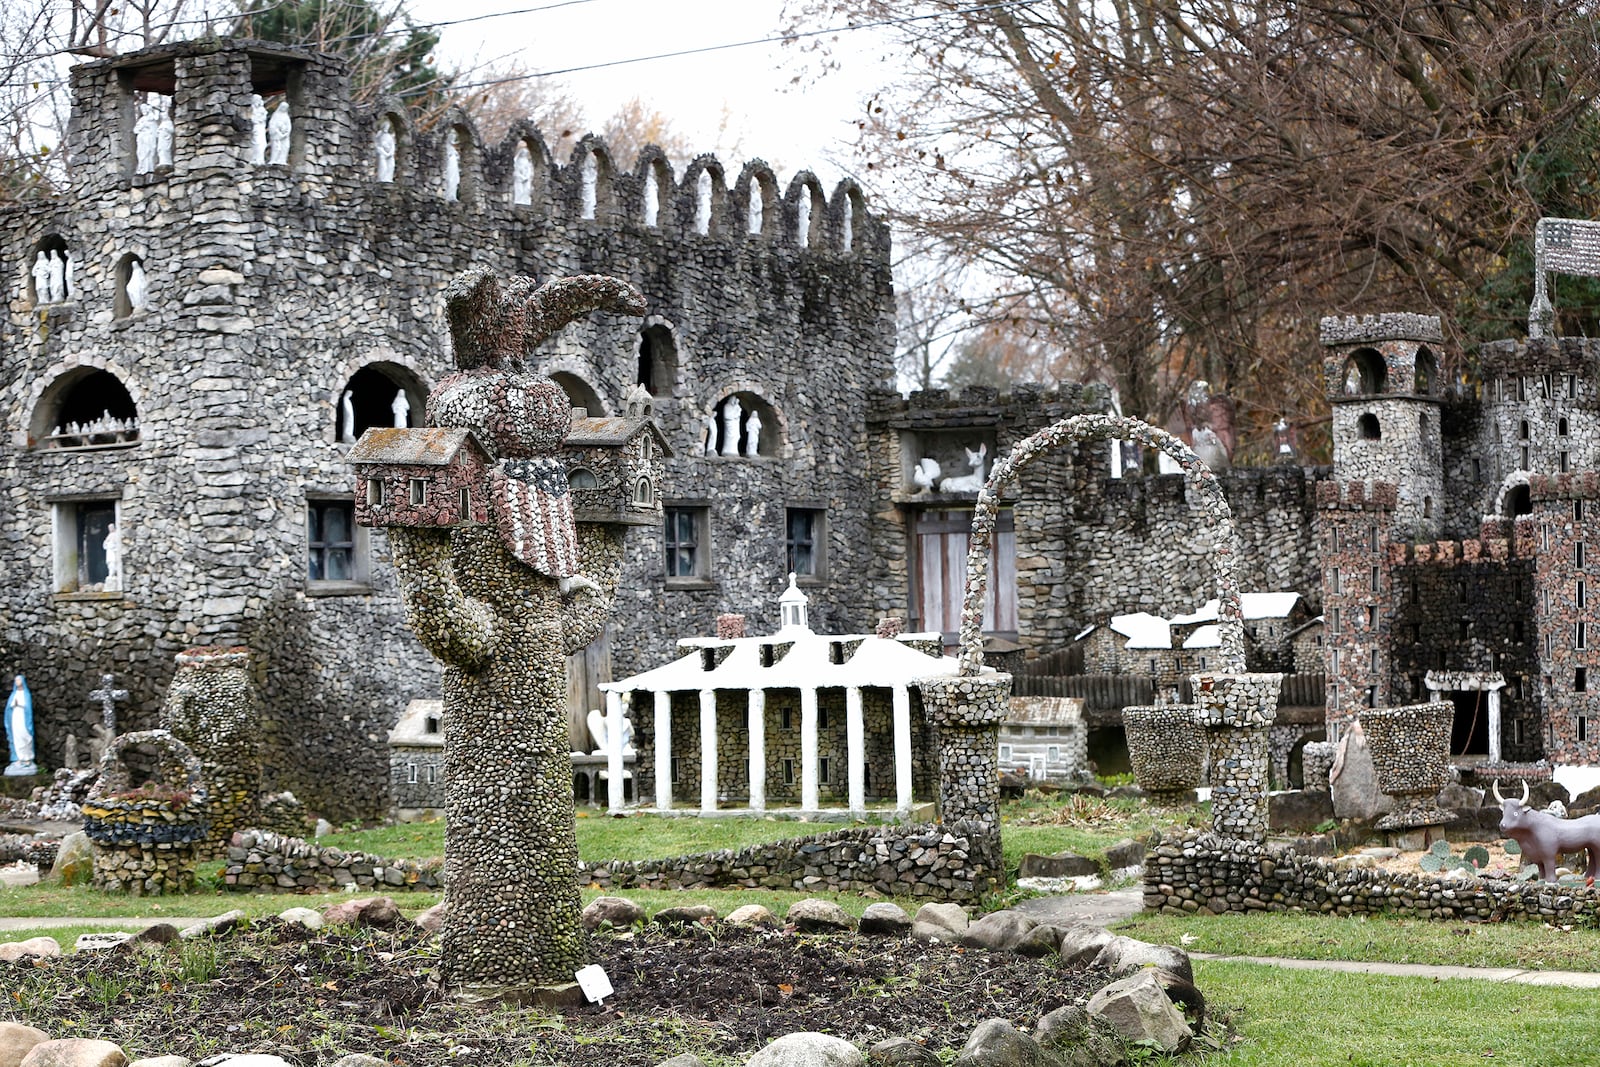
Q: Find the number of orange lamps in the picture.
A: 0